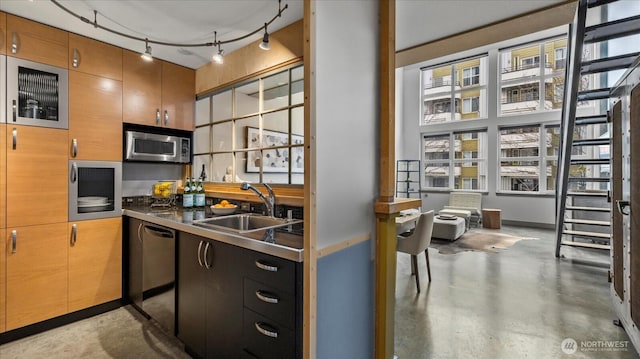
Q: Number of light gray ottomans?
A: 1